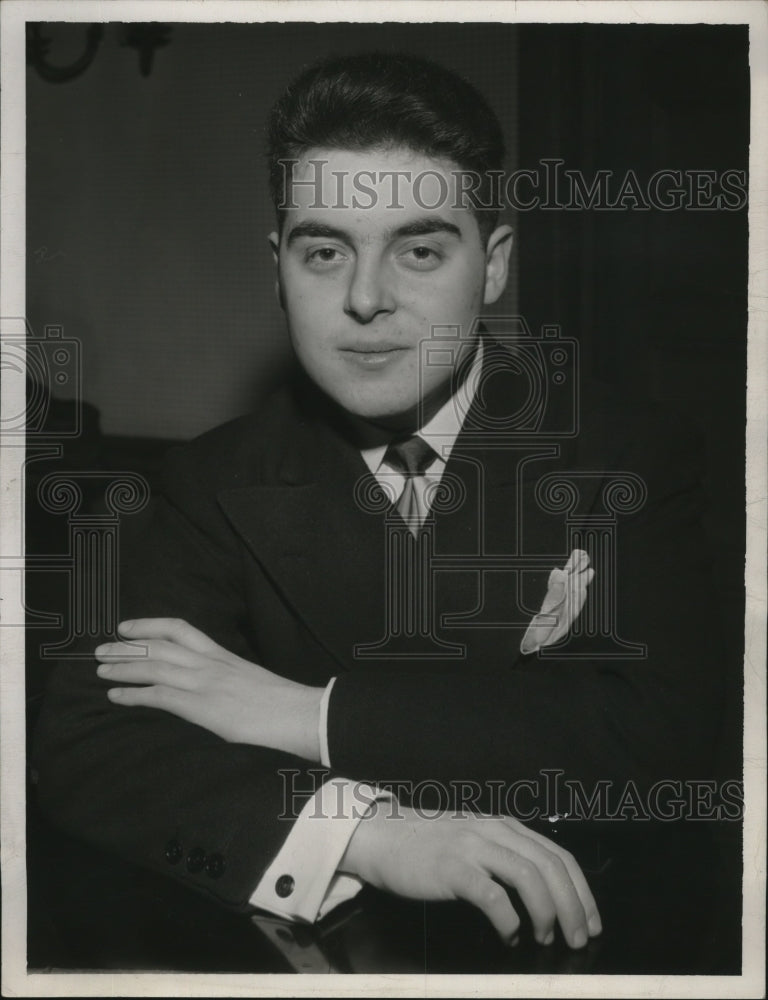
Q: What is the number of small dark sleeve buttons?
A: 3